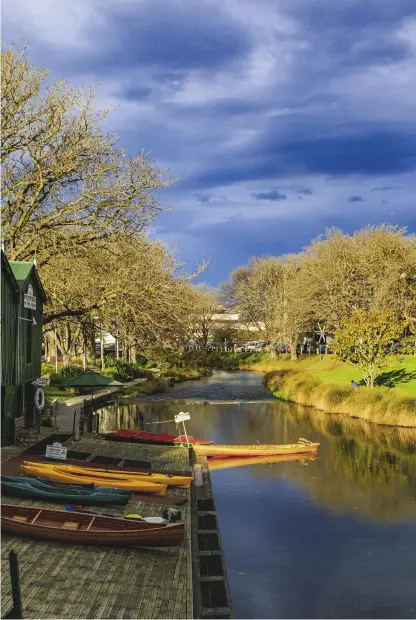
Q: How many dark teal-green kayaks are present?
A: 2